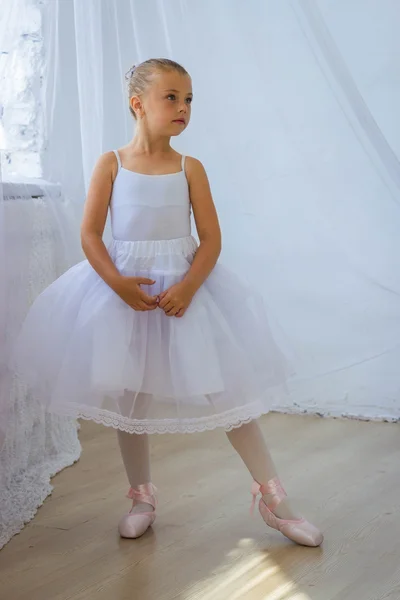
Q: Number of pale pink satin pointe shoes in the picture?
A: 2